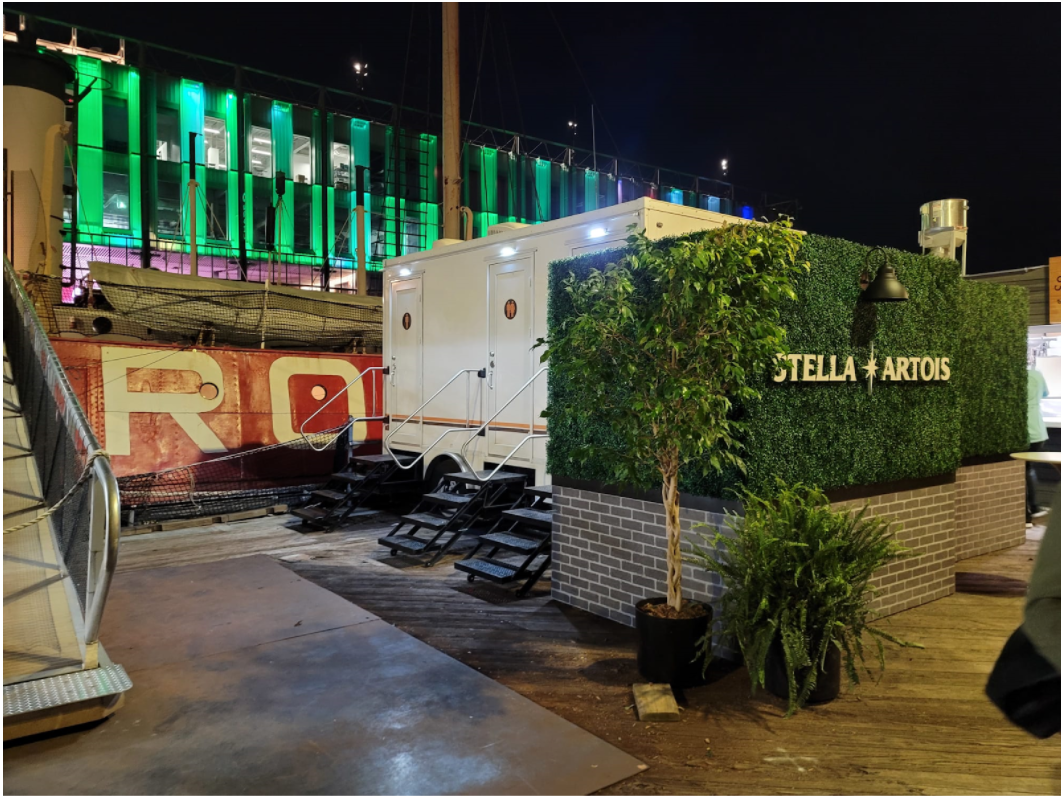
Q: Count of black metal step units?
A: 3